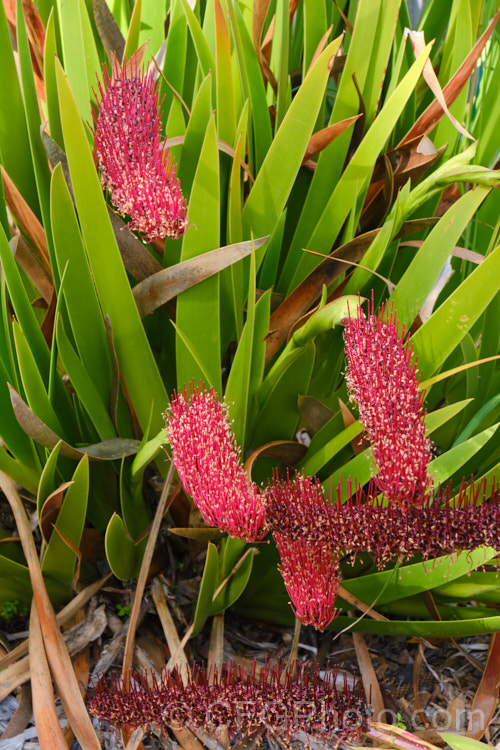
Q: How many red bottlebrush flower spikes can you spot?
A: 6